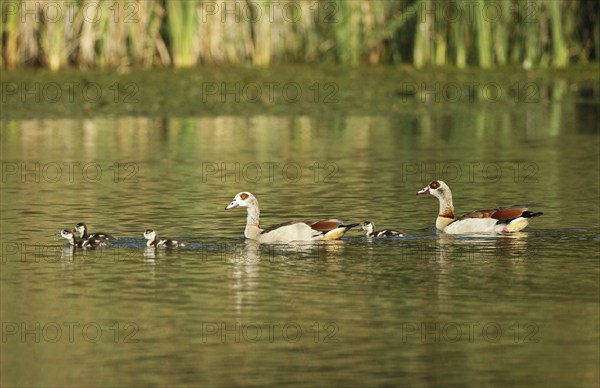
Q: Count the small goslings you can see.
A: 4